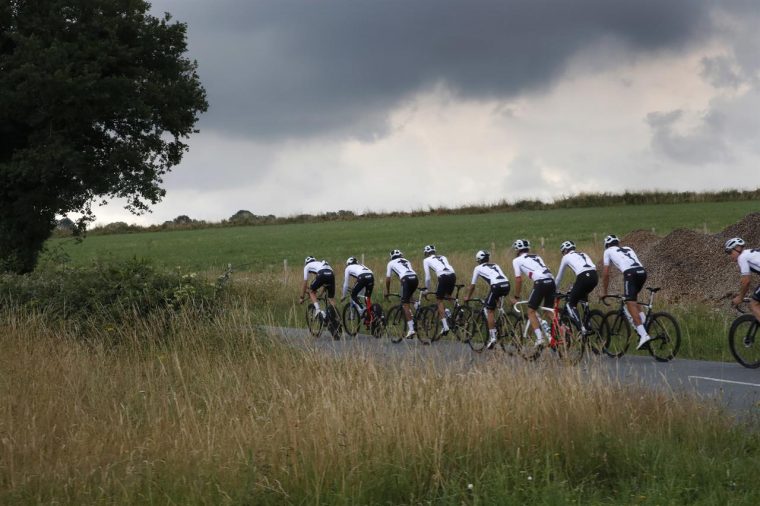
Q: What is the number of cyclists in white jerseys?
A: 9